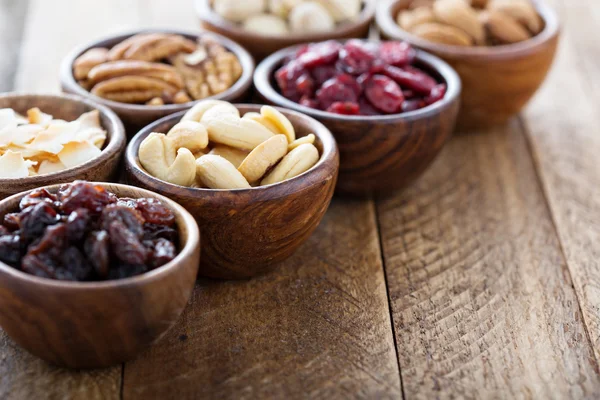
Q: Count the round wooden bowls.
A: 7